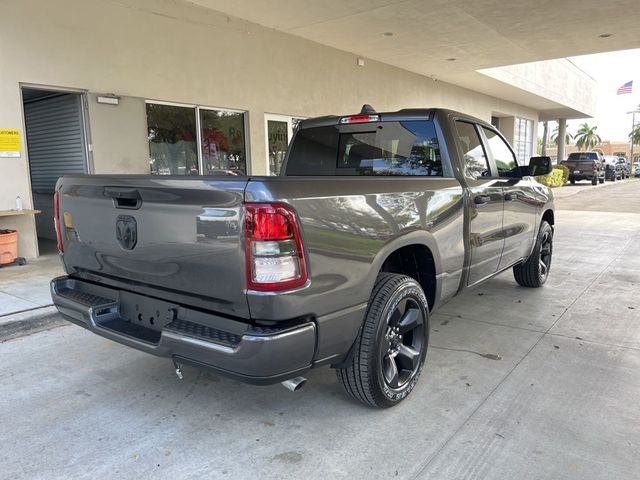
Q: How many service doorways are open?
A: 1